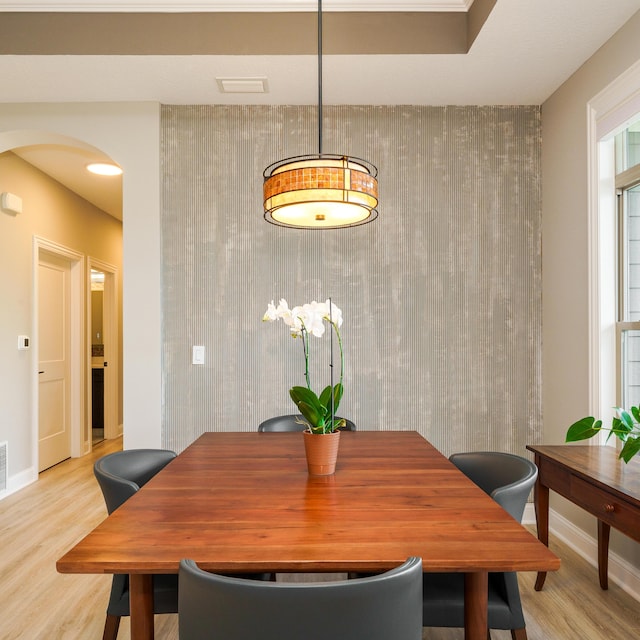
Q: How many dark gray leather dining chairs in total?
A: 4